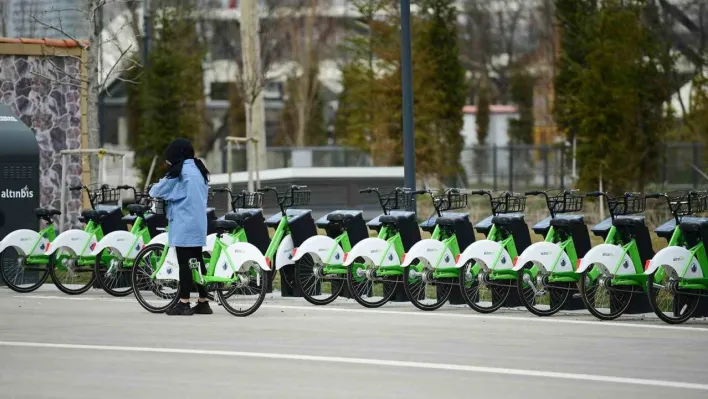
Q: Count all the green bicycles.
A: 13